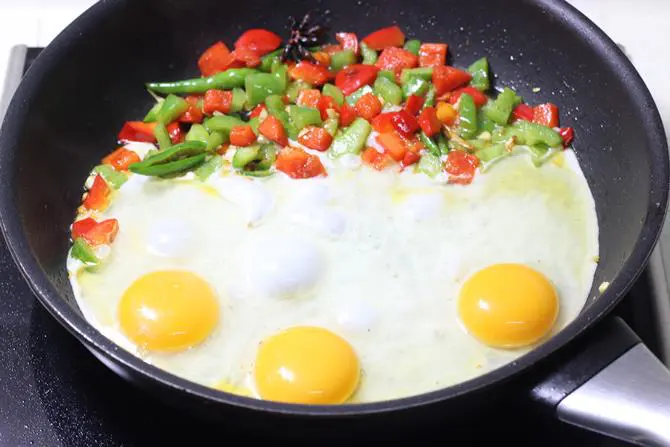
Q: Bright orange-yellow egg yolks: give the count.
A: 3